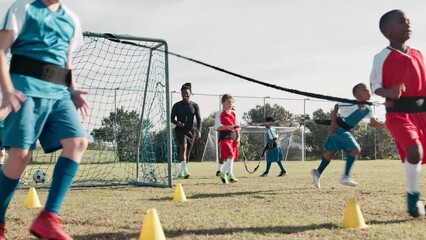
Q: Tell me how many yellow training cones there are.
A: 4